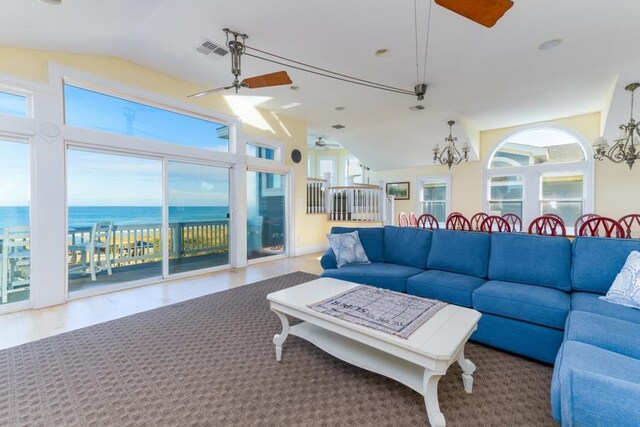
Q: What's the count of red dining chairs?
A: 13